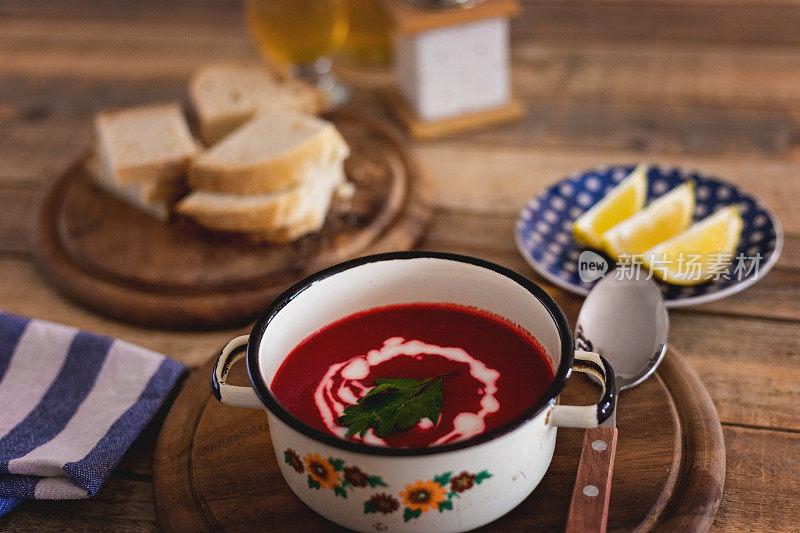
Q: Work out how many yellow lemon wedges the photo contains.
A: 3